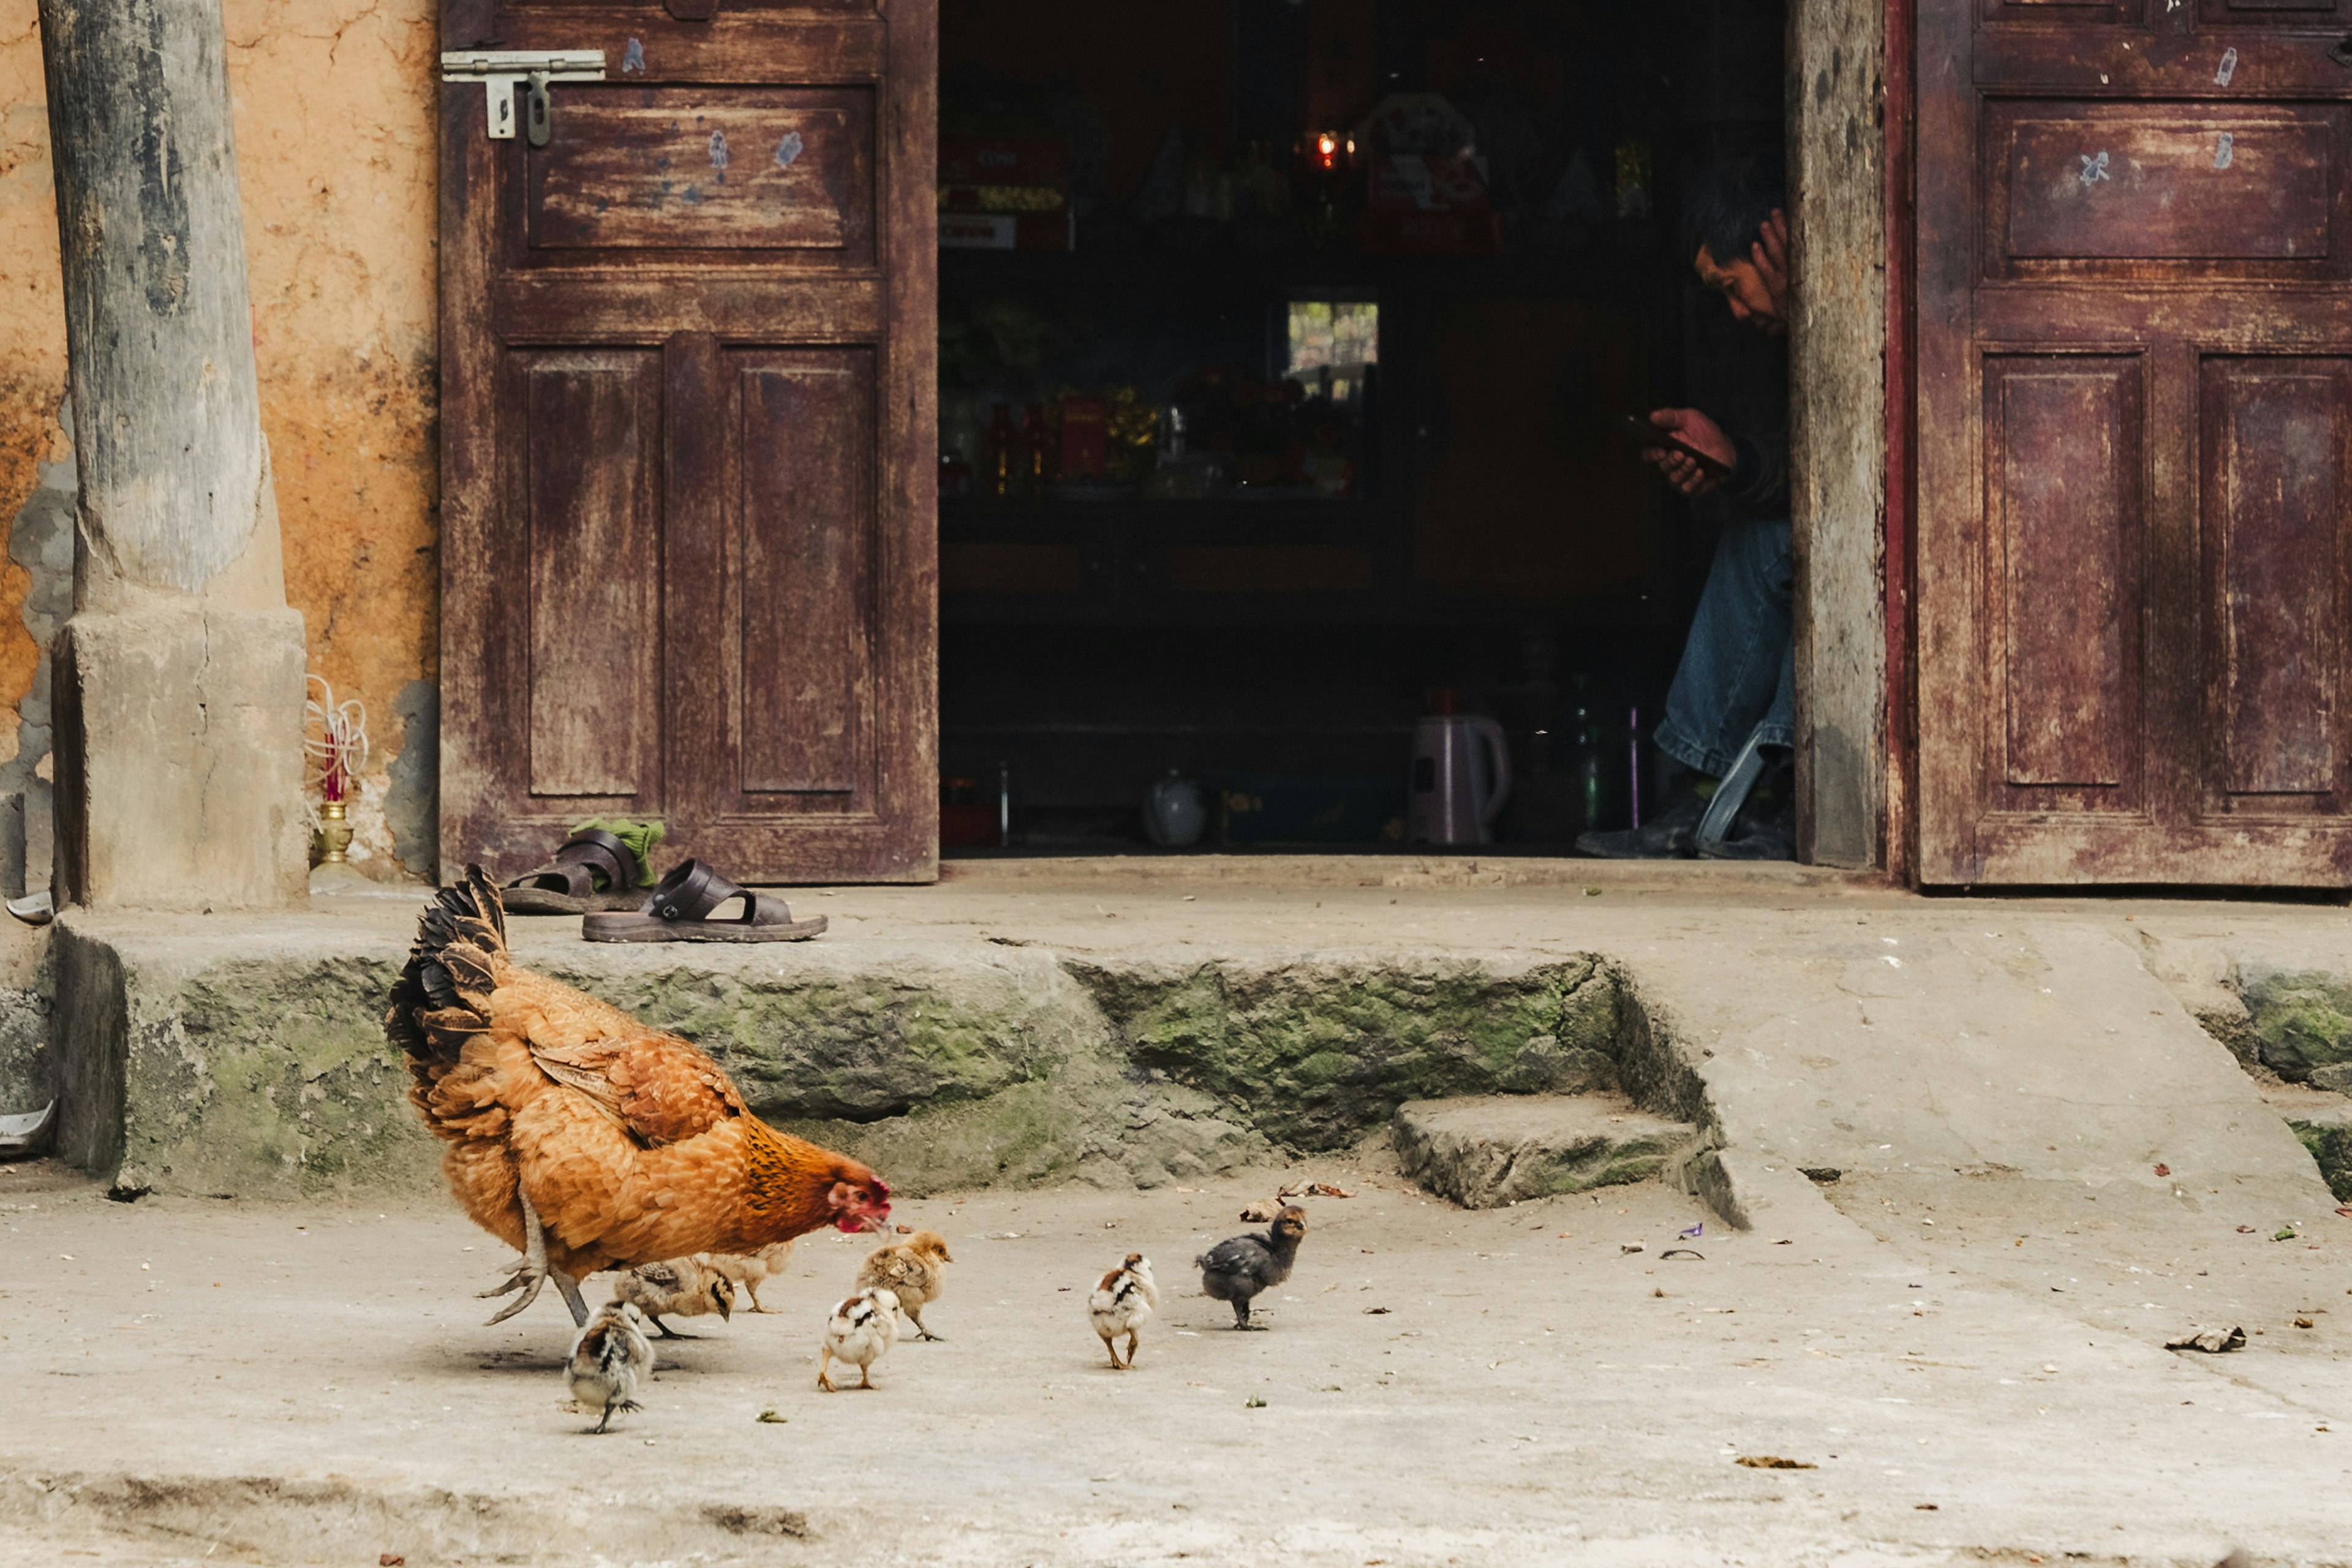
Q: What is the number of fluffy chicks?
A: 7